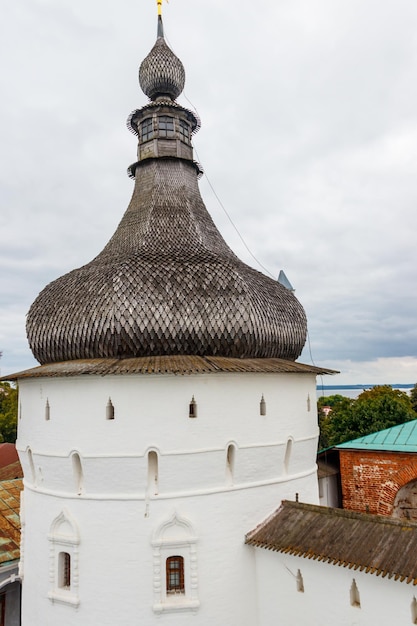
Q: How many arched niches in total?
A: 5